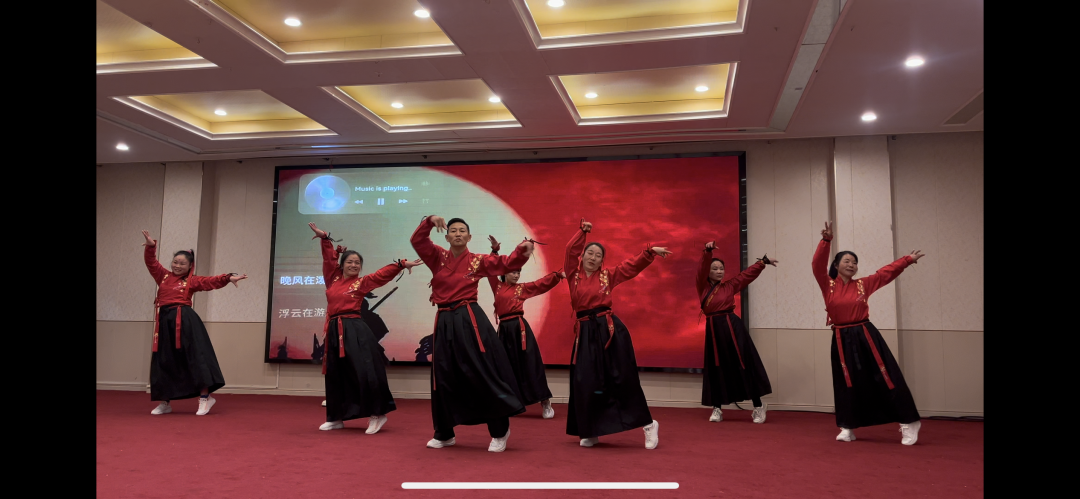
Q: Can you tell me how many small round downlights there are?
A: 11